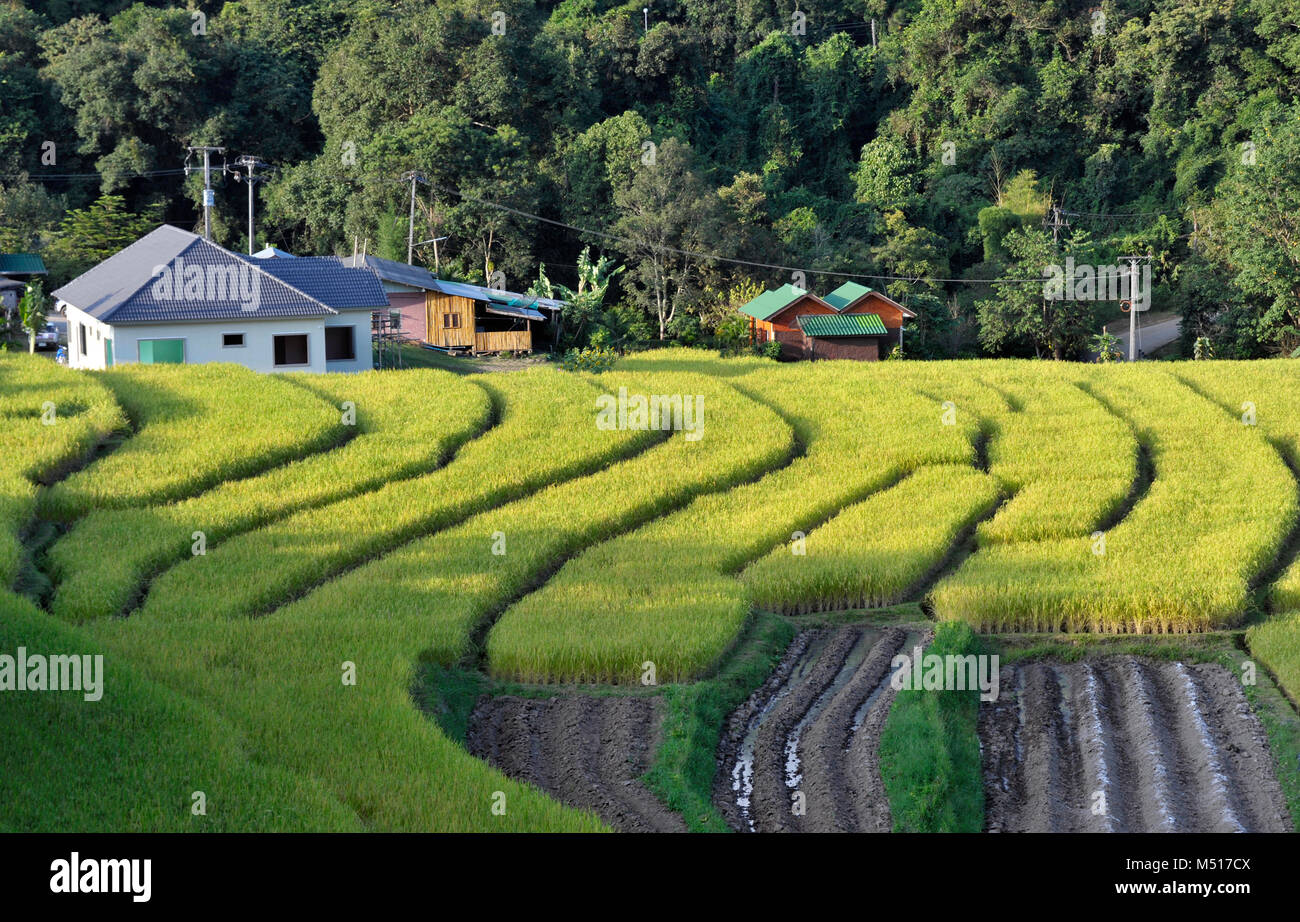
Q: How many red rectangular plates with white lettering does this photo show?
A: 0